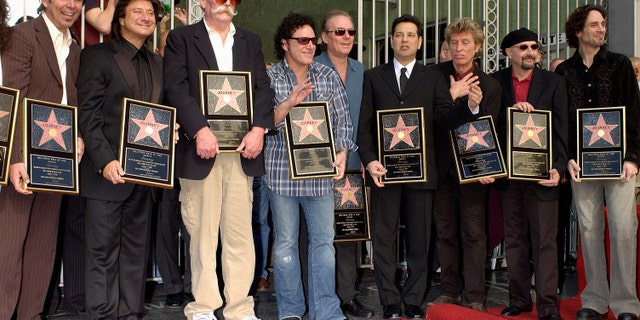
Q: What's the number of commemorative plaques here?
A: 10